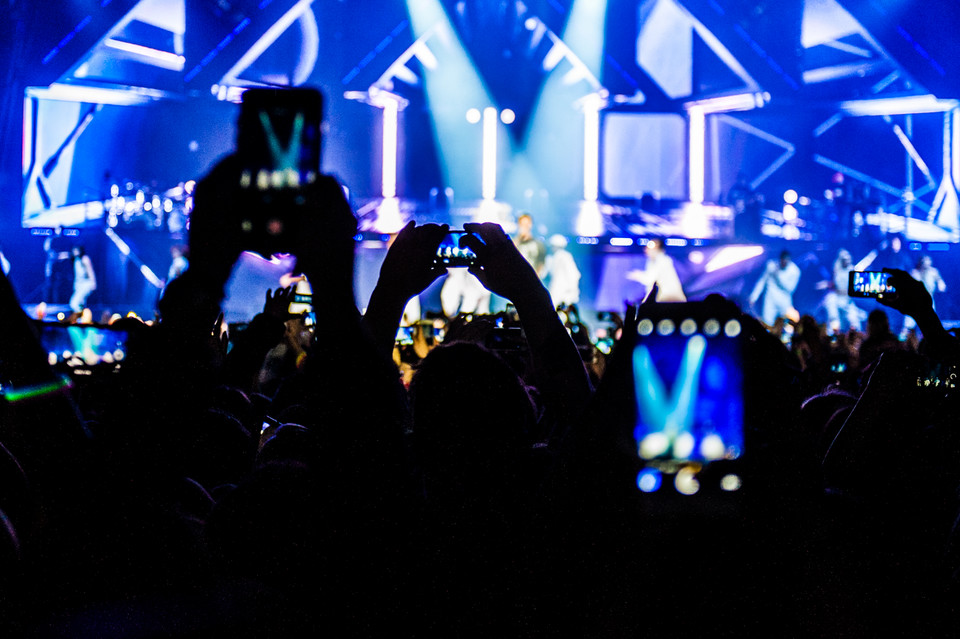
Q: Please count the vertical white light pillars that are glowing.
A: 4